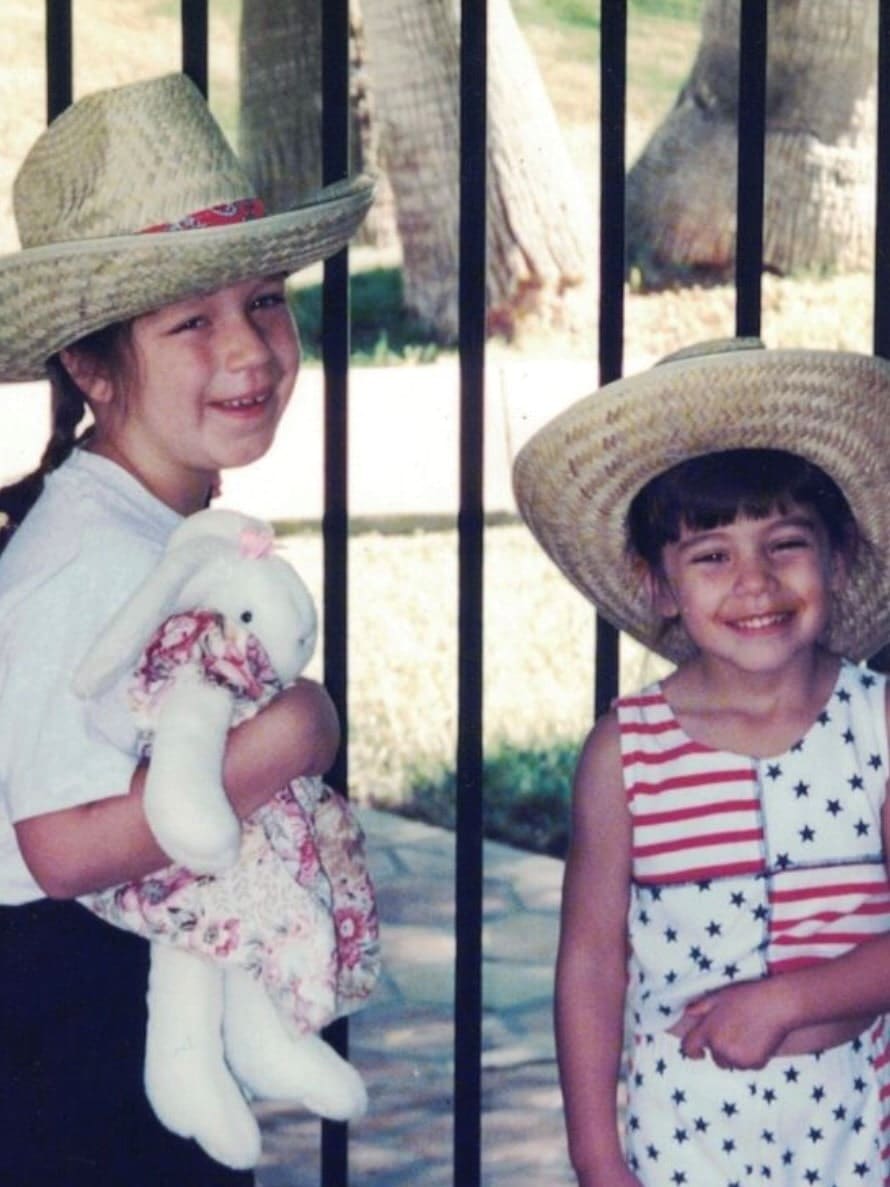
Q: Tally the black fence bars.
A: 7